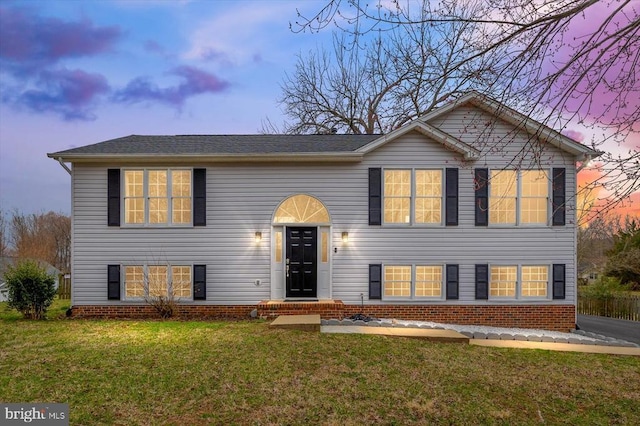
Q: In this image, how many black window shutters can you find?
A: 12